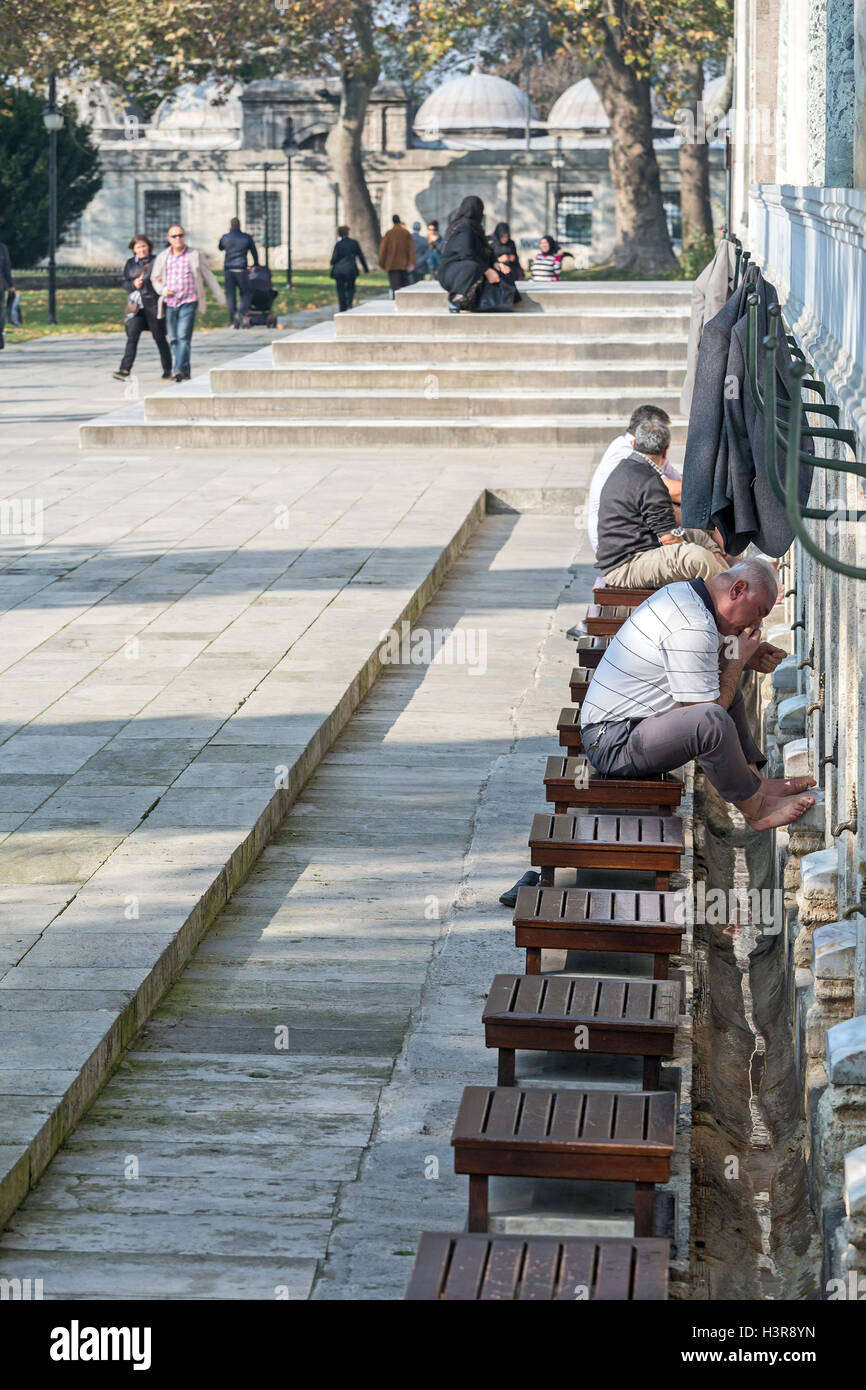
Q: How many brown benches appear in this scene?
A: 11